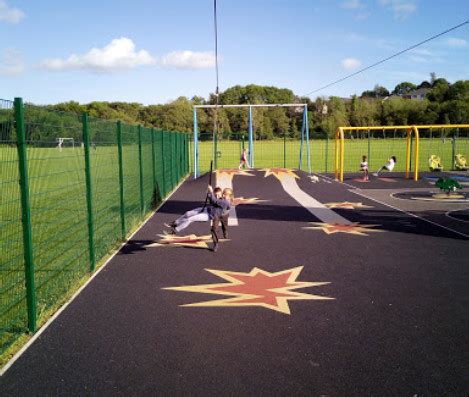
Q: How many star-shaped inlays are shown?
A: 7